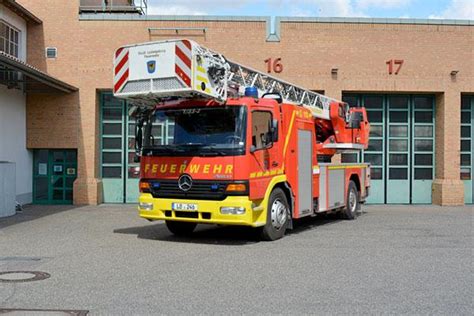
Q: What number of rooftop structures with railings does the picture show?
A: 1